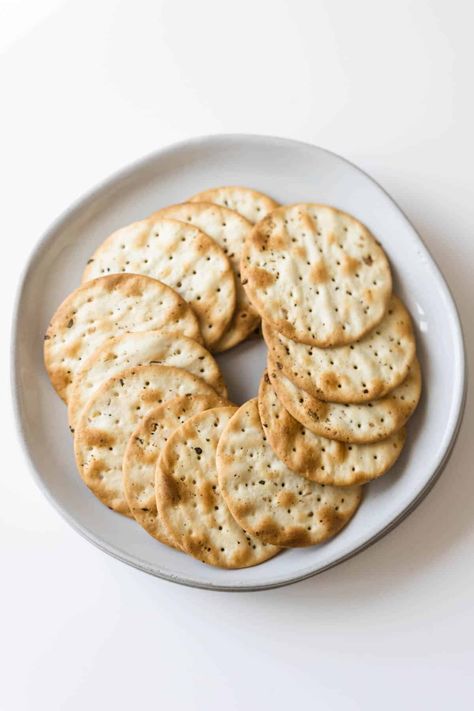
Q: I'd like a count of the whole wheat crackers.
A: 13